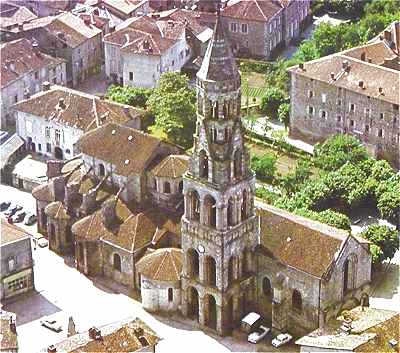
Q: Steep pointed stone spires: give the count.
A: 1